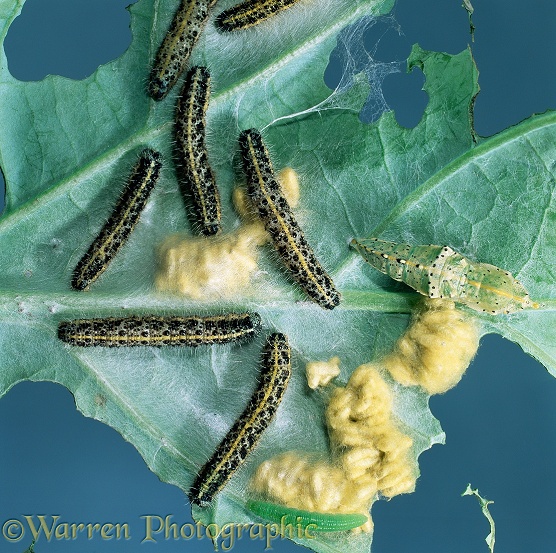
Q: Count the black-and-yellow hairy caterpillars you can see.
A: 7